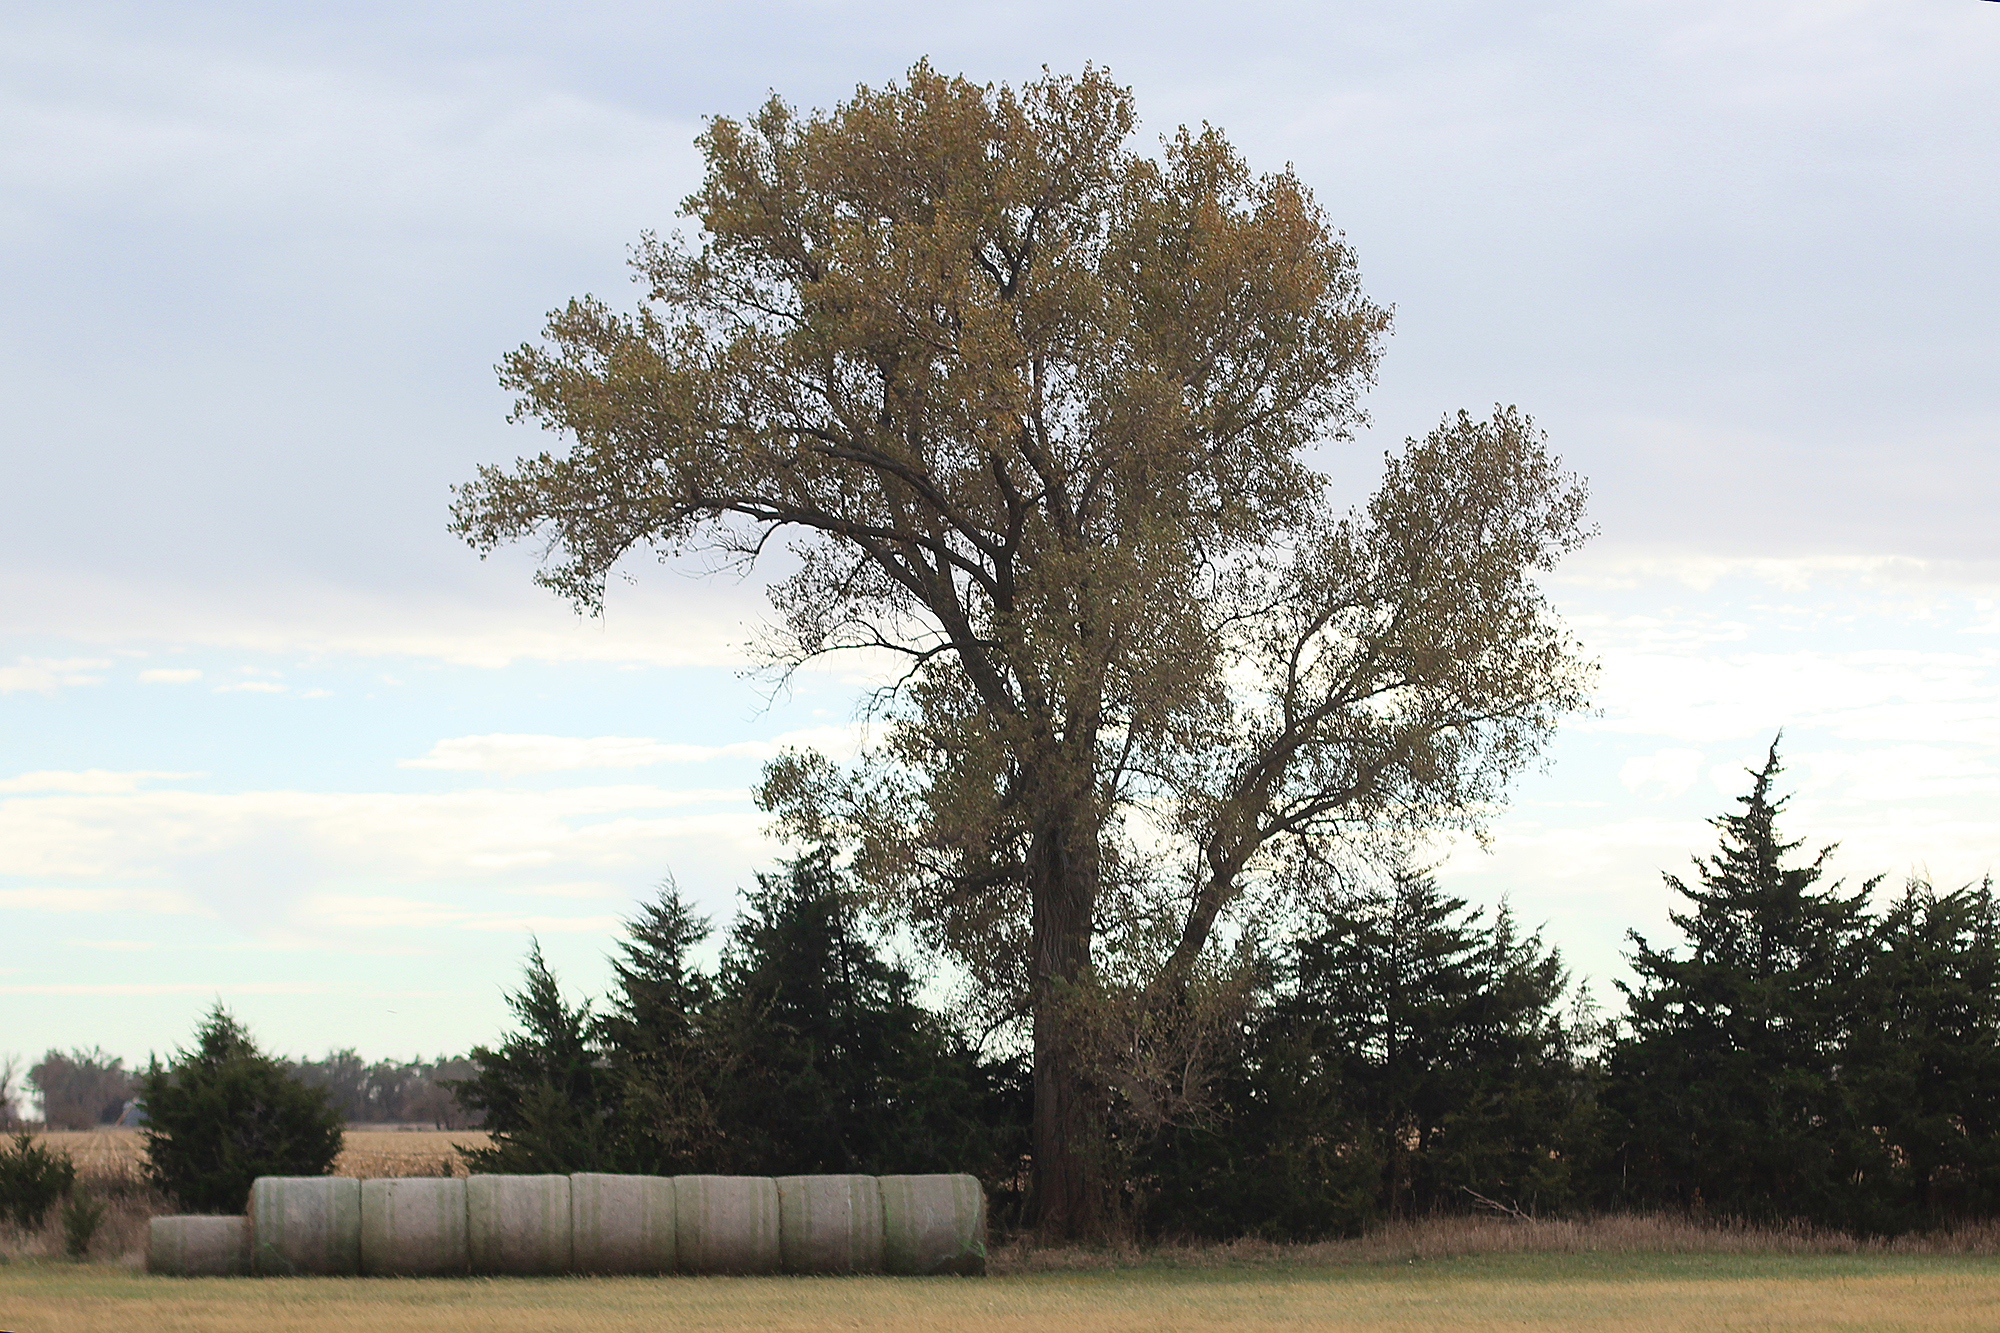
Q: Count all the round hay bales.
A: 8